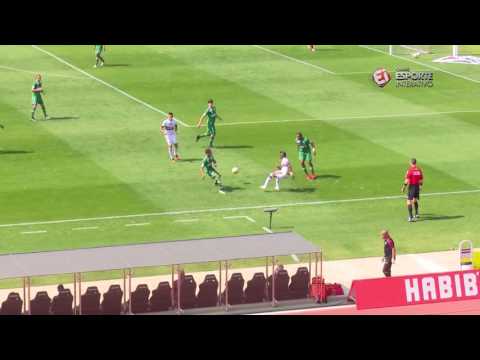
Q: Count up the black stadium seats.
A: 13